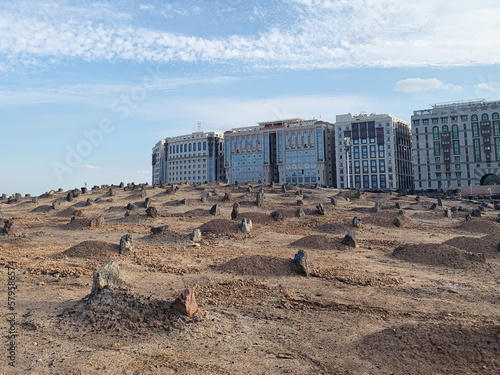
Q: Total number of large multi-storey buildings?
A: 4